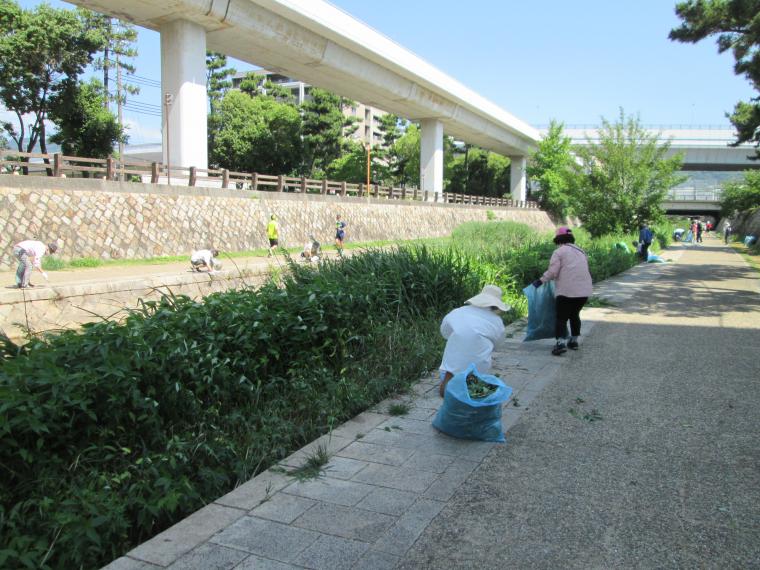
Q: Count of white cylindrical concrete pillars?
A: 3